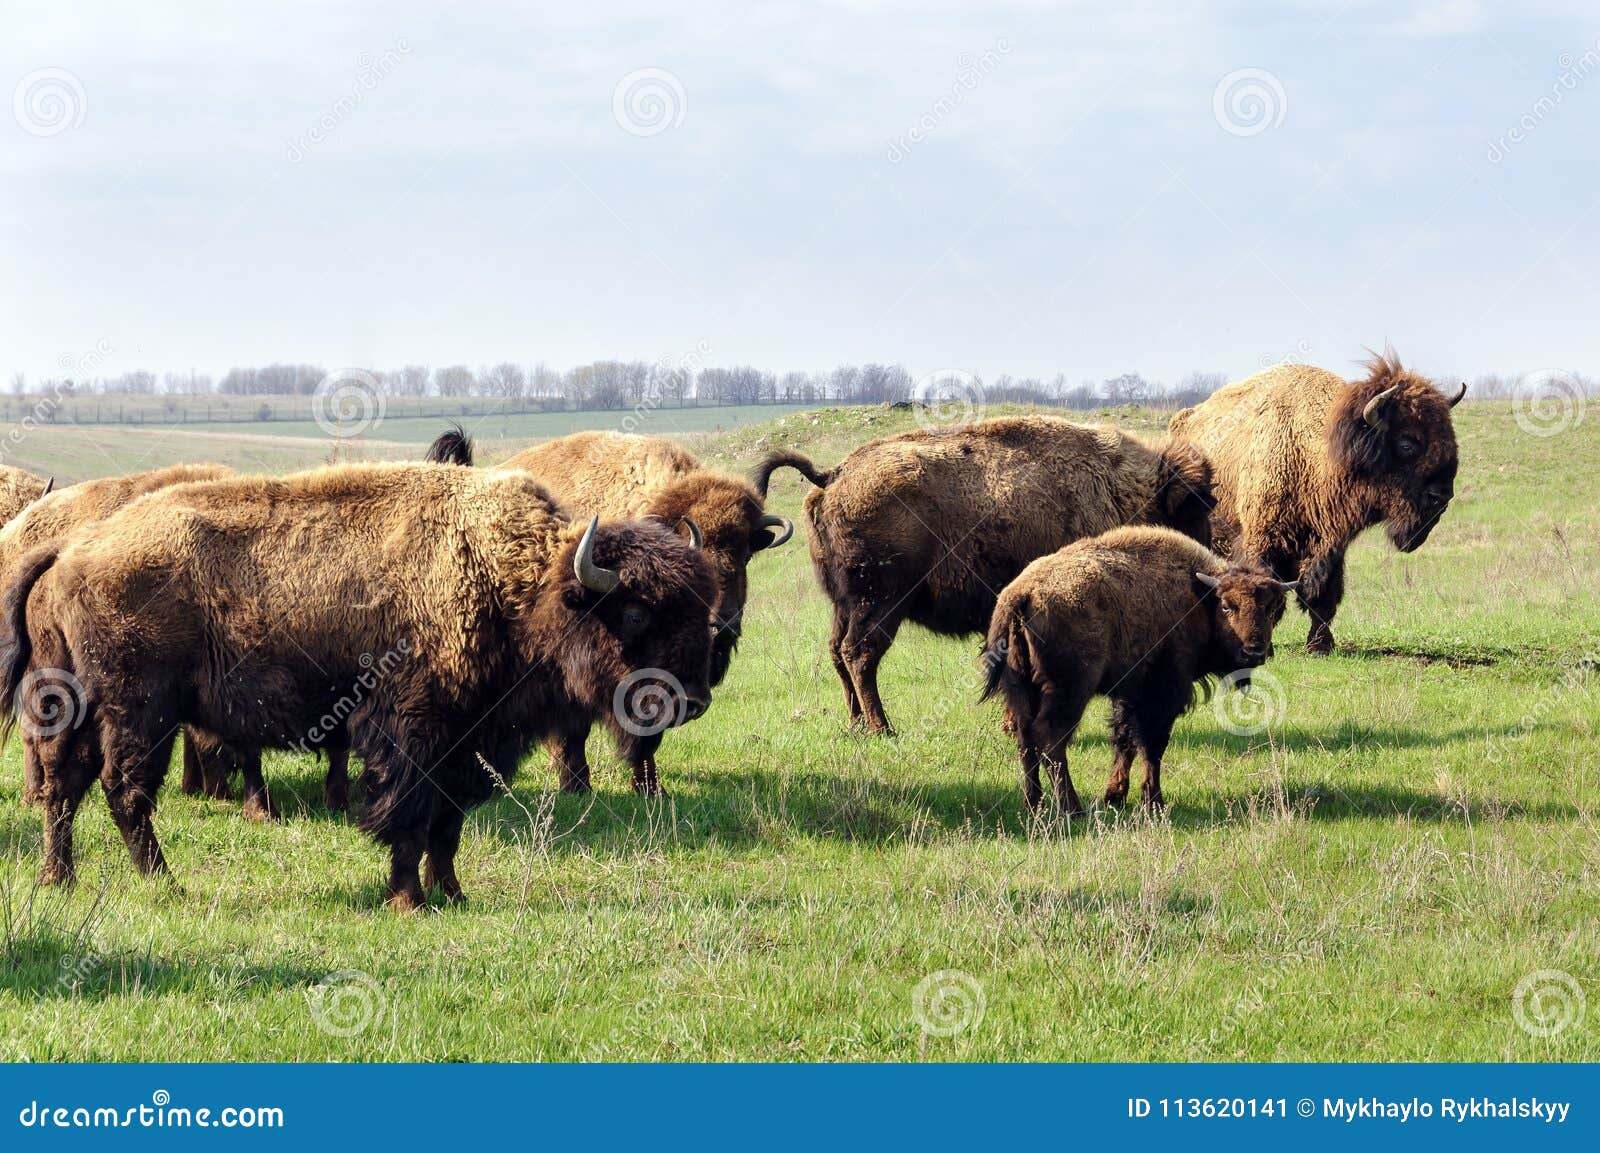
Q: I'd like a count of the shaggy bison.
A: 7